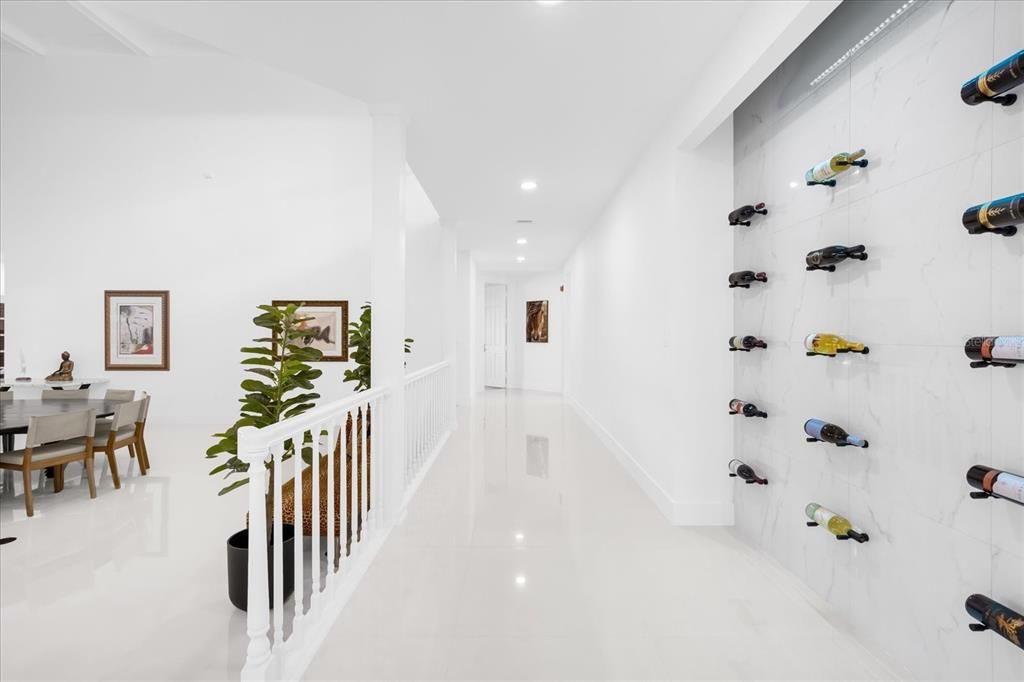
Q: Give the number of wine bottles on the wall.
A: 15